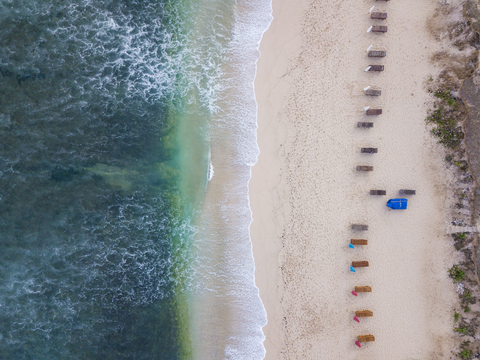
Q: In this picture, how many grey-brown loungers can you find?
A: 13